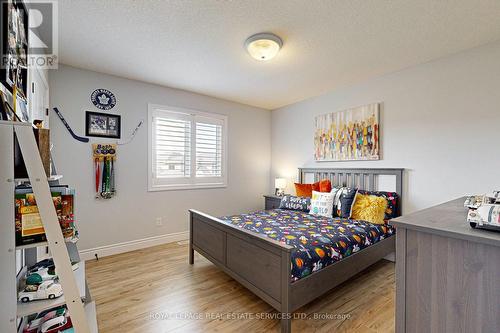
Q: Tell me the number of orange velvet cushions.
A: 2